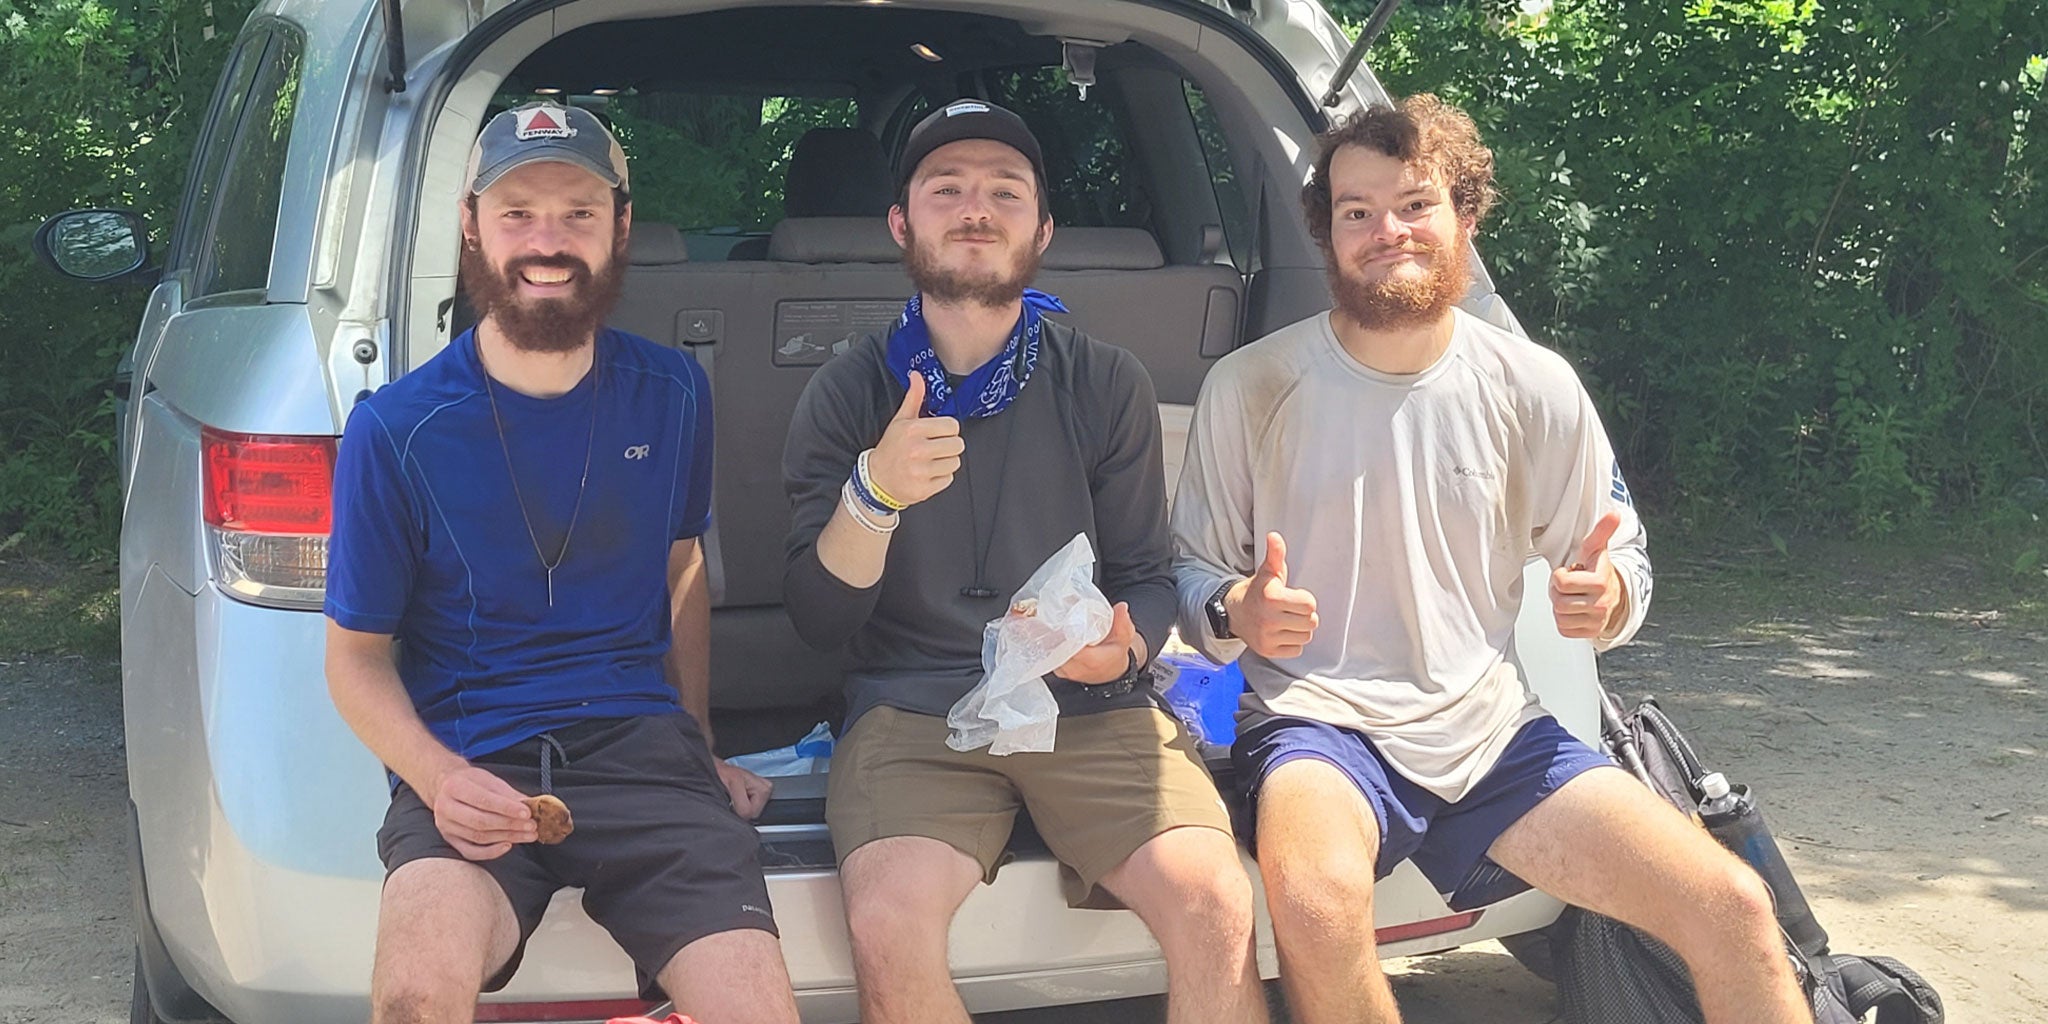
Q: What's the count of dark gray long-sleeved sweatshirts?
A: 1